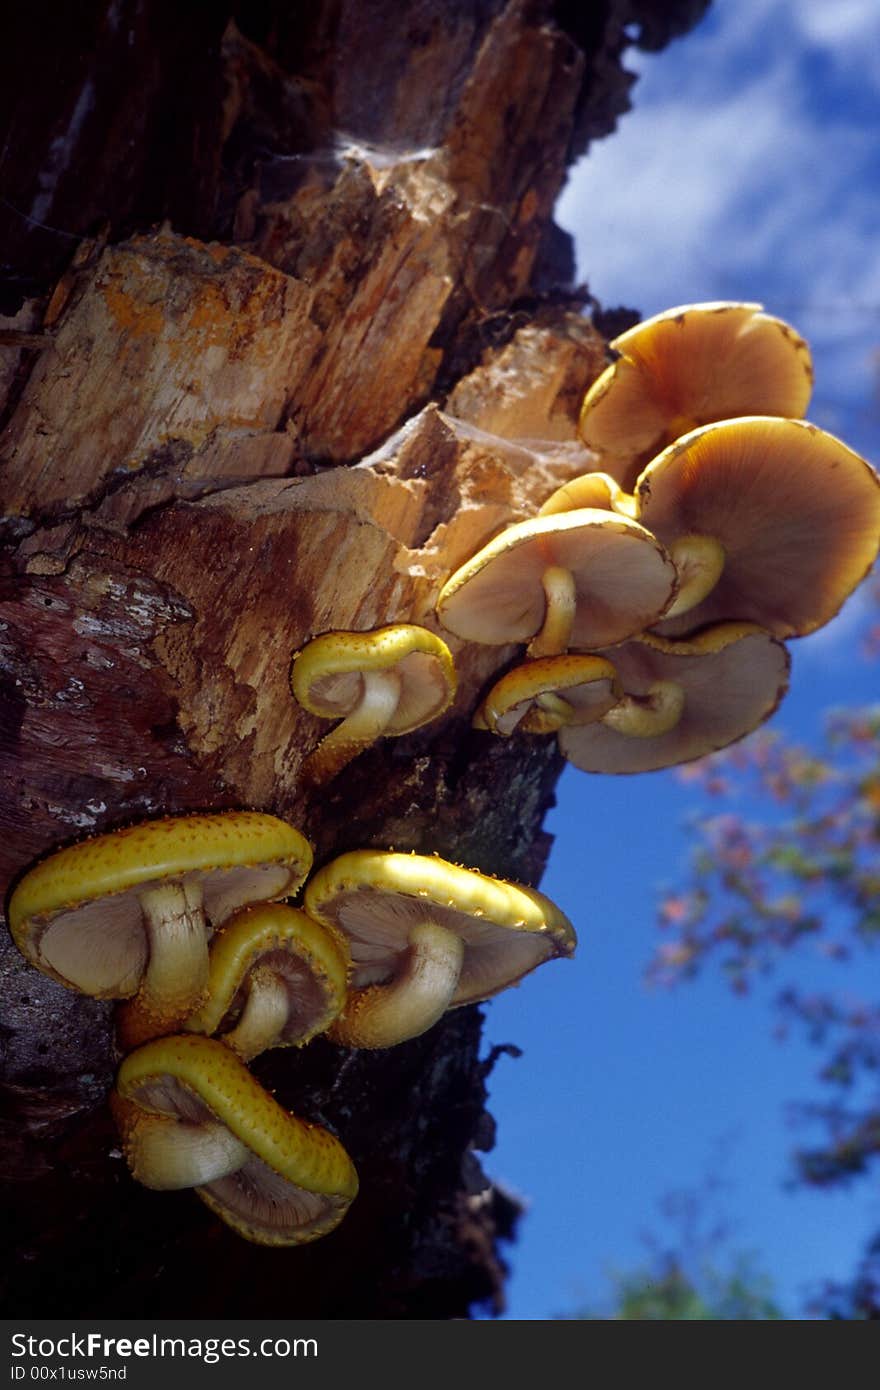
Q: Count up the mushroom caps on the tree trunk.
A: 11